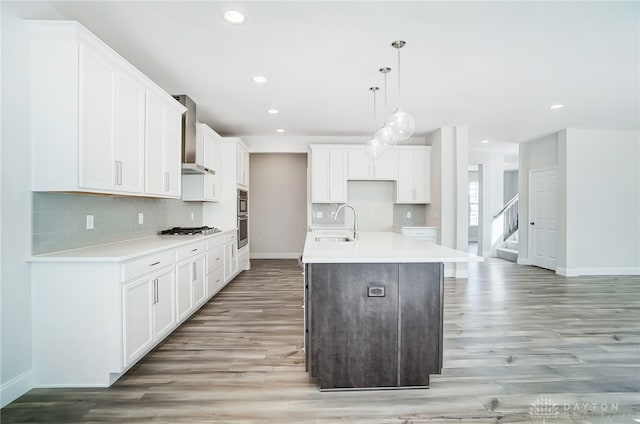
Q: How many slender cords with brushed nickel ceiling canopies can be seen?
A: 3